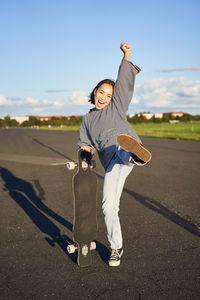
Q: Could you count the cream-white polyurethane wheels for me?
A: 4